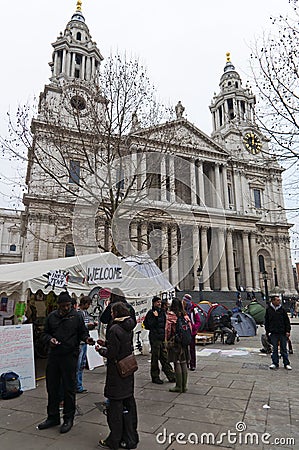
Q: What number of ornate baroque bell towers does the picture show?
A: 2